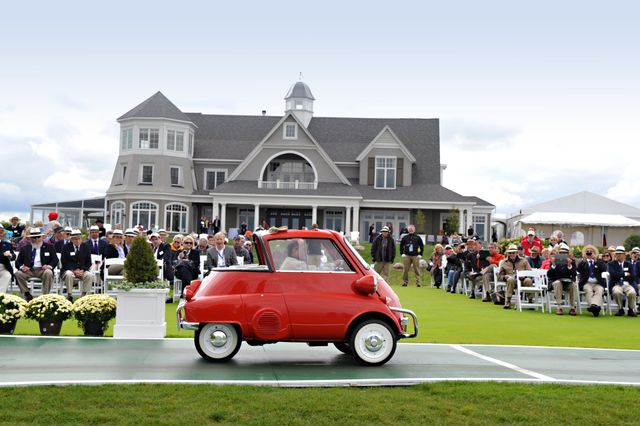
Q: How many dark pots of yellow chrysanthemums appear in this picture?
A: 3